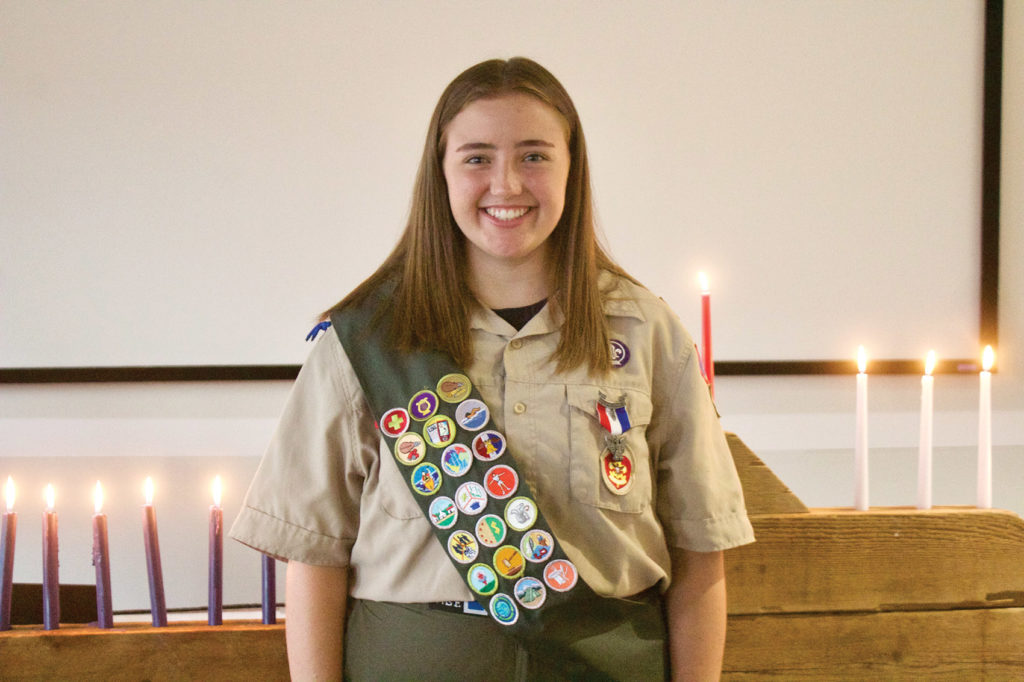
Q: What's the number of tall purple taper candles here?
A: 6